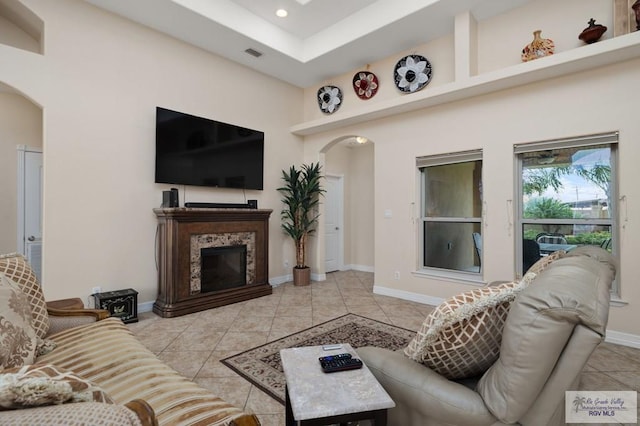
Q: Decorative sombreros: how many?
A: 3